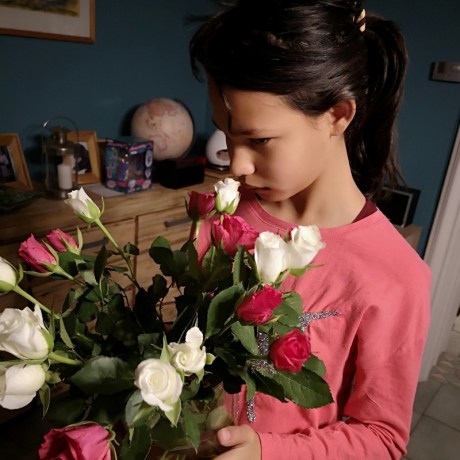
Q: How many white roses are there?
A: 9